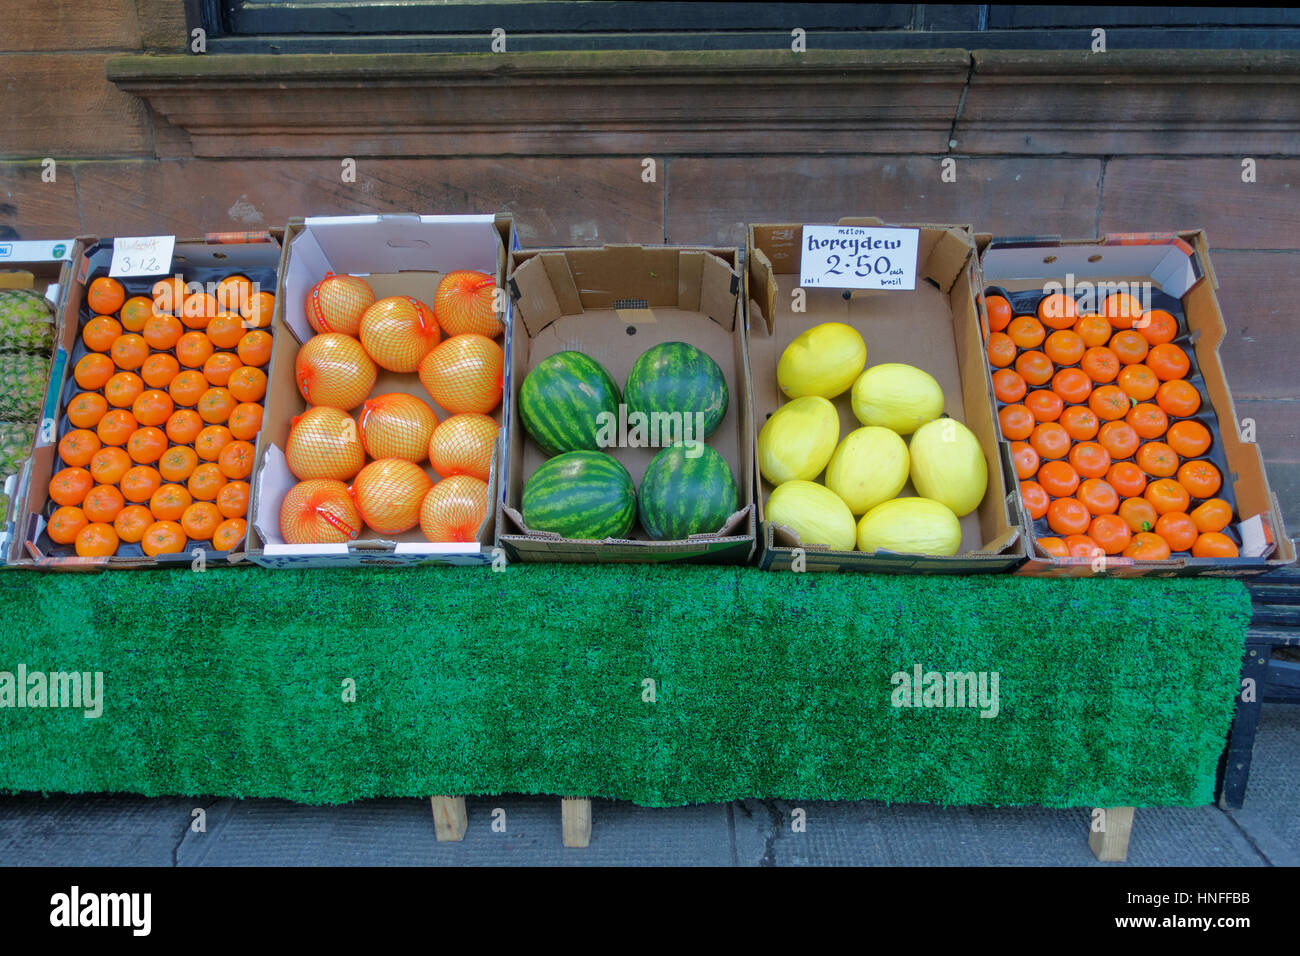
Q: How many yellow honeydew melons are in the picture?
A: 7